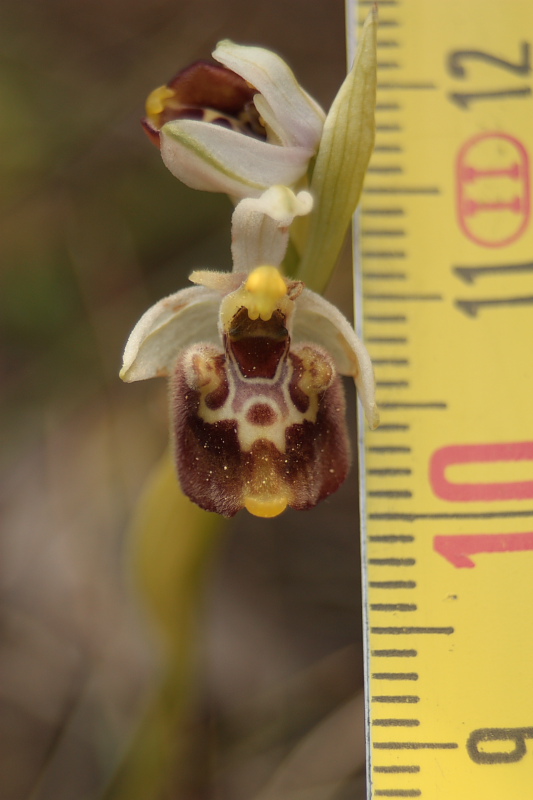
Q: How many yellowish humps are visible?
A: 2